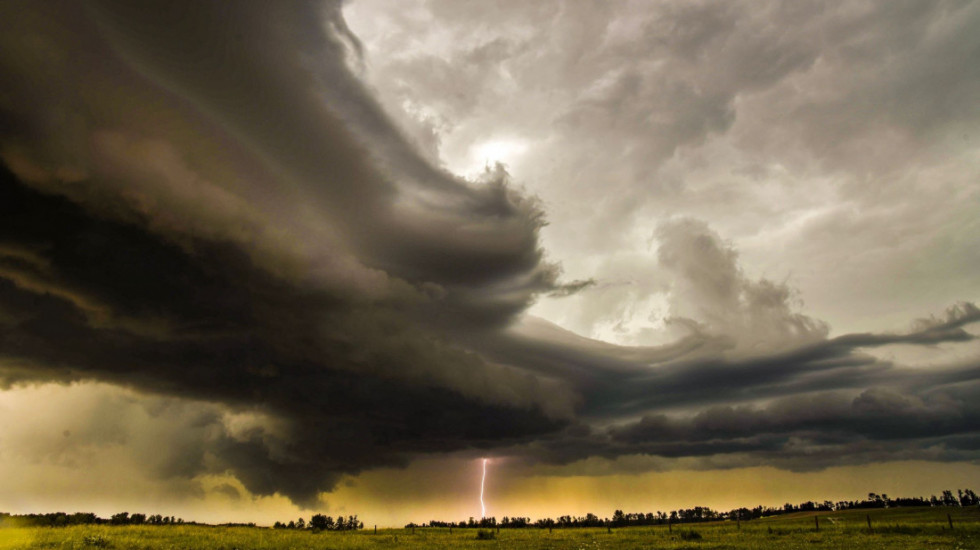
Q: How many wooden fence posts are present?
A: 11